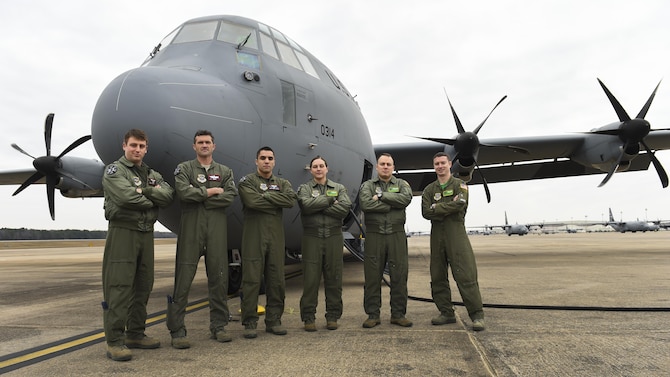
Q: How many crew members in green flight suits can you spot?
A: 6